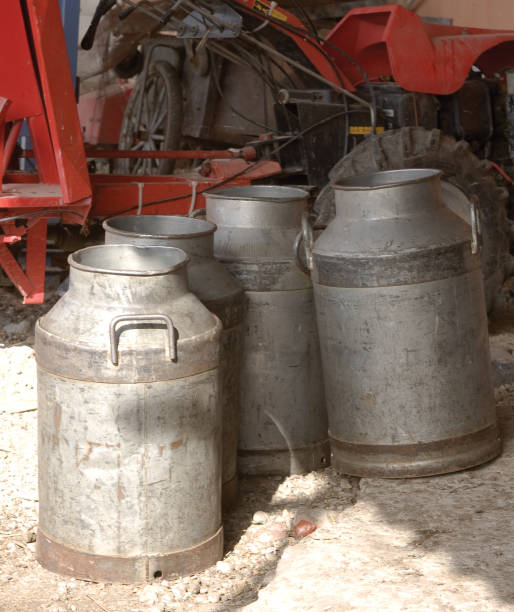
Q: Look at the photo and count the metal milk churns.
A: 4